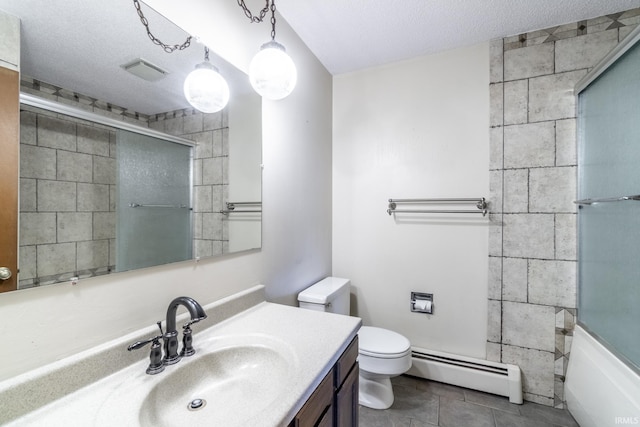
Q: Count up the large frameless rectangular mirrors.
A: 1